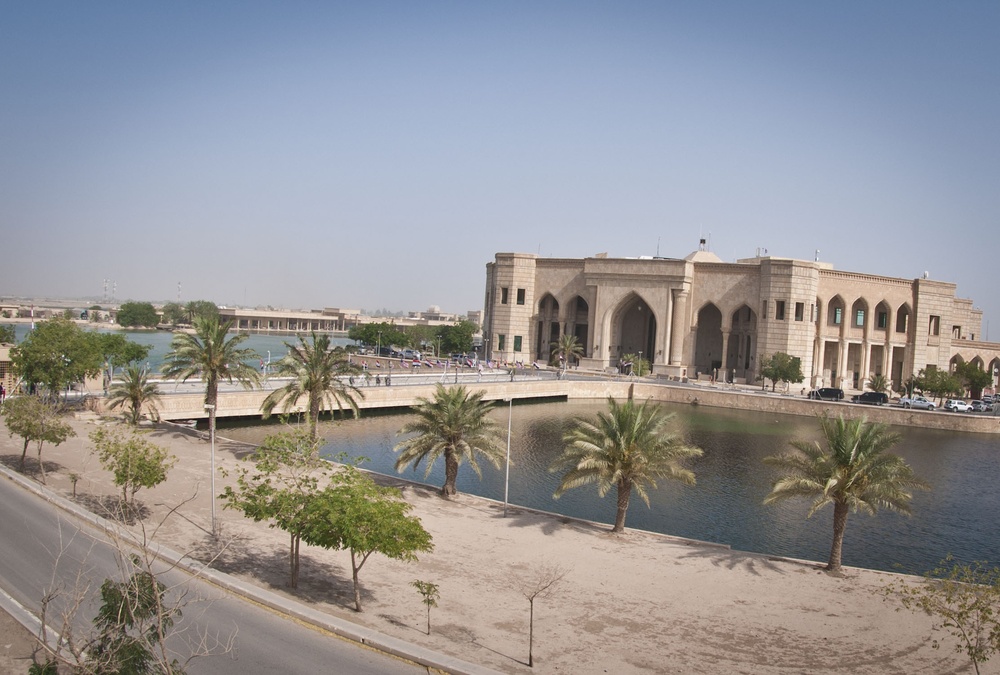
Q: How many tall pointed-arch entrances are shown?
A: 5